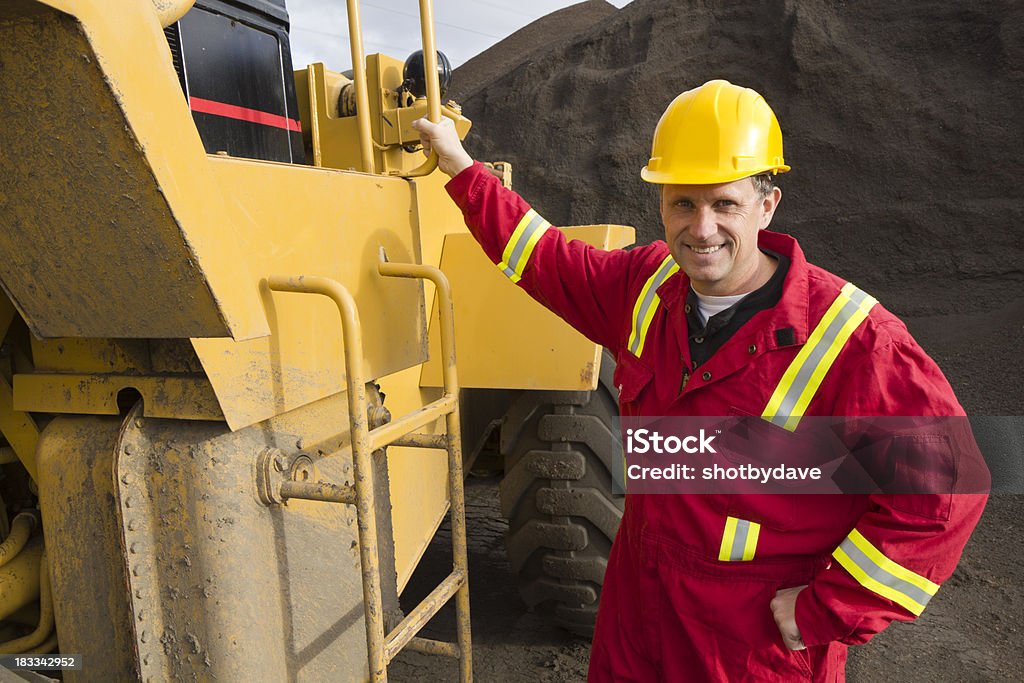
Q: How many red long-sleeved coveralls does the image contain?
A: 1